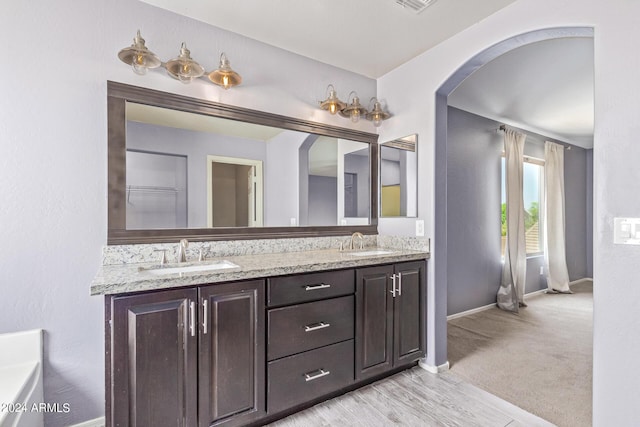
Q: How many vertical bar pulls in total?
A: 4